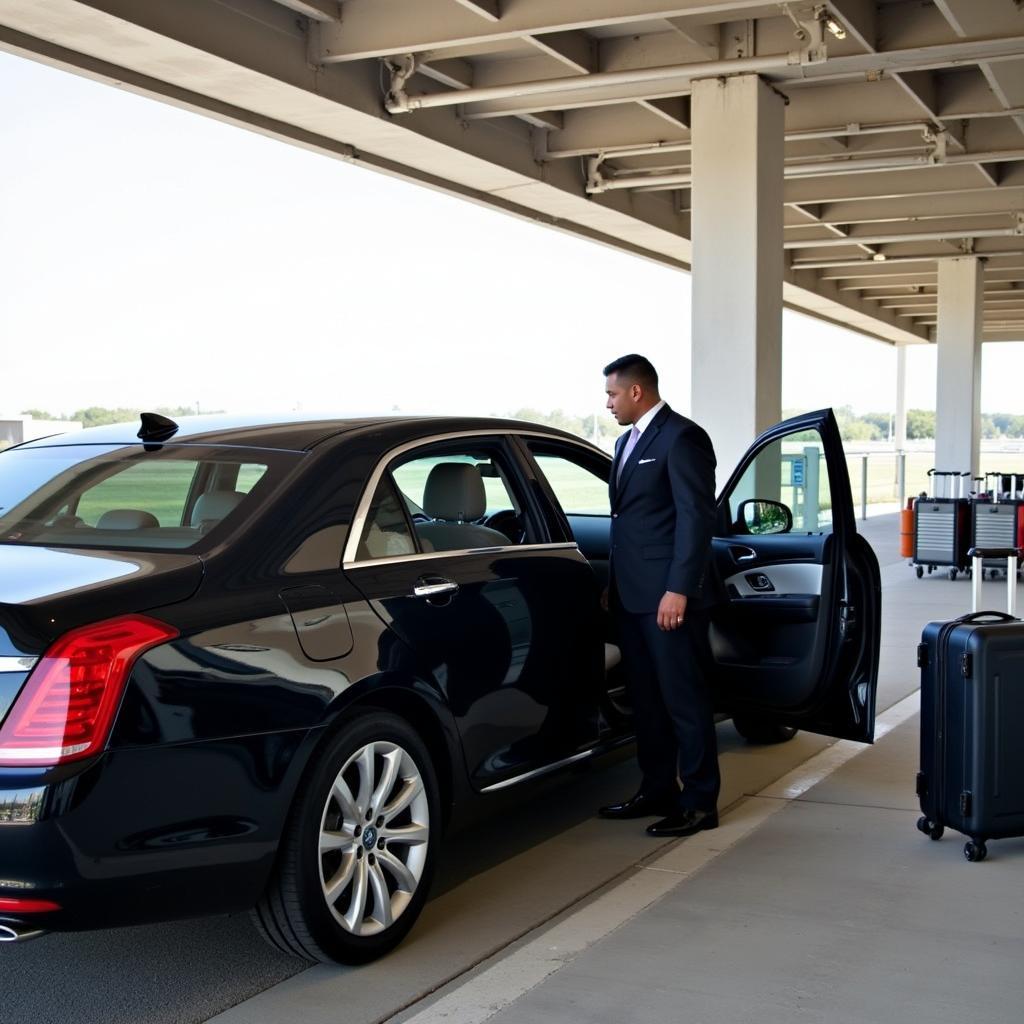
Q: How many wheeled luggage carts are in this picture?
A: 2